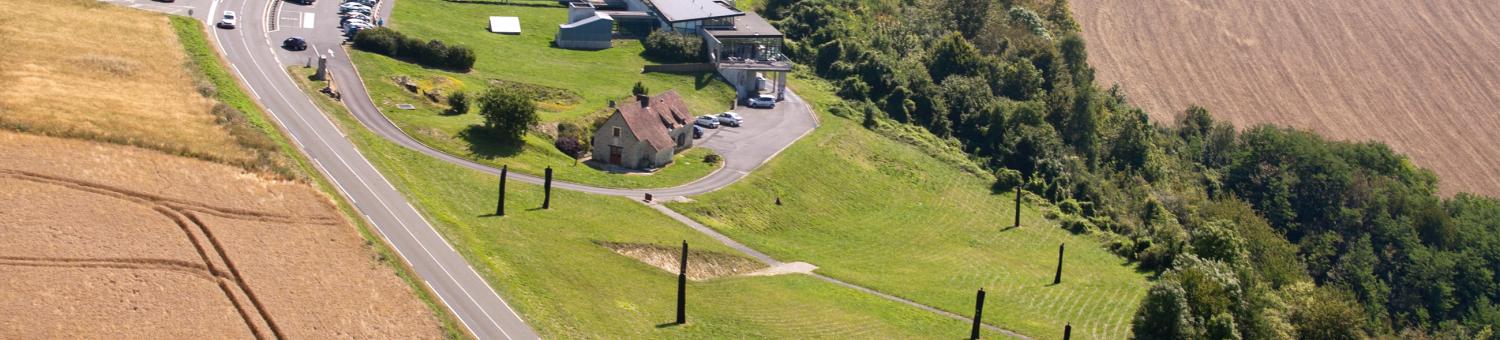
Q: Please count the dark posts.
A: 7